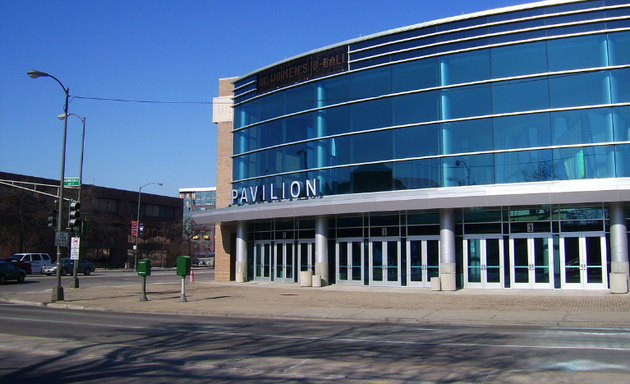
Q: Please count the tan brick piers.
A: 1